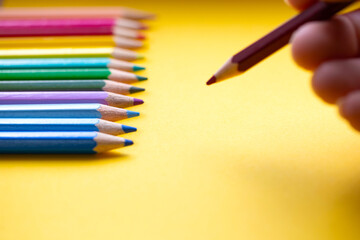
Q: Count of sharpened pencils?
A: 13